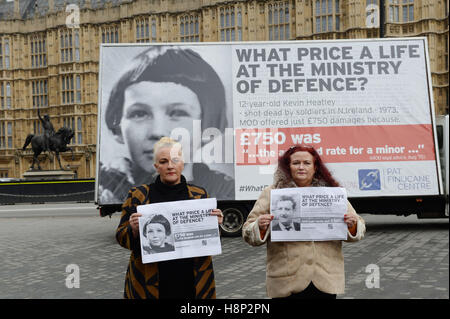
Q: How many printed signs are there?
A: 3